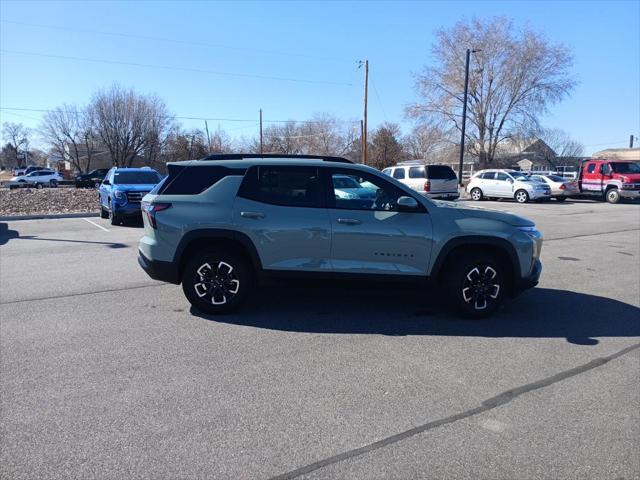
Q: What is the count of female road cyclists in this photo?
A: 0